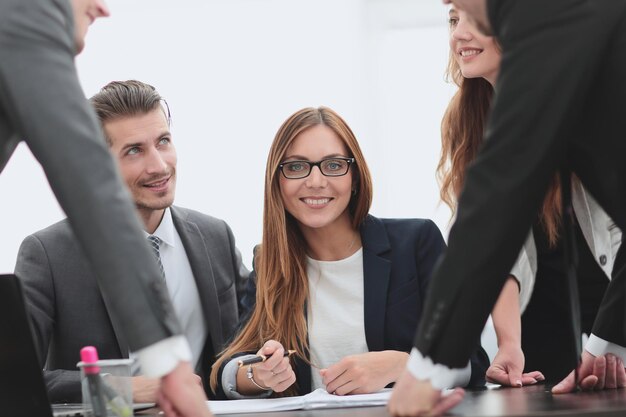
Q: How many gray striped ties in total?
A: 1